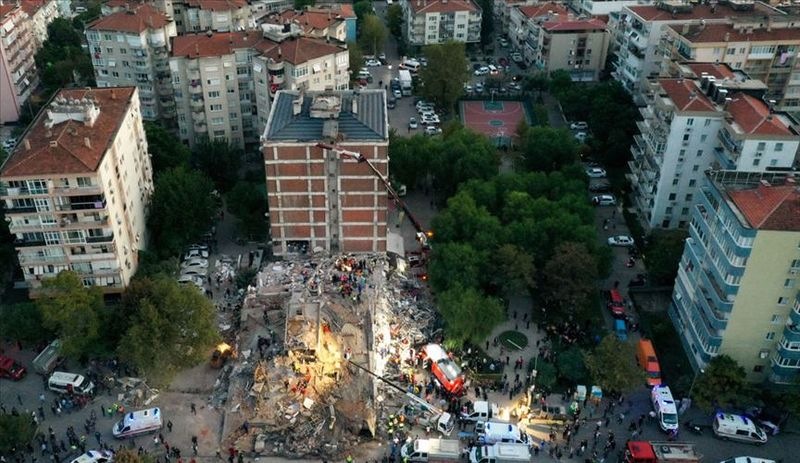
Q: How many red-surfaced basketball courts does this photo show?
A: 1